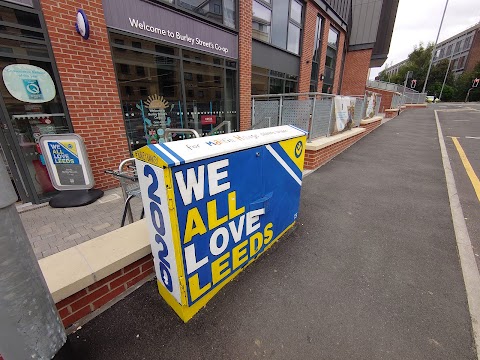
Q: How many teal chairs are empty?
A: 0